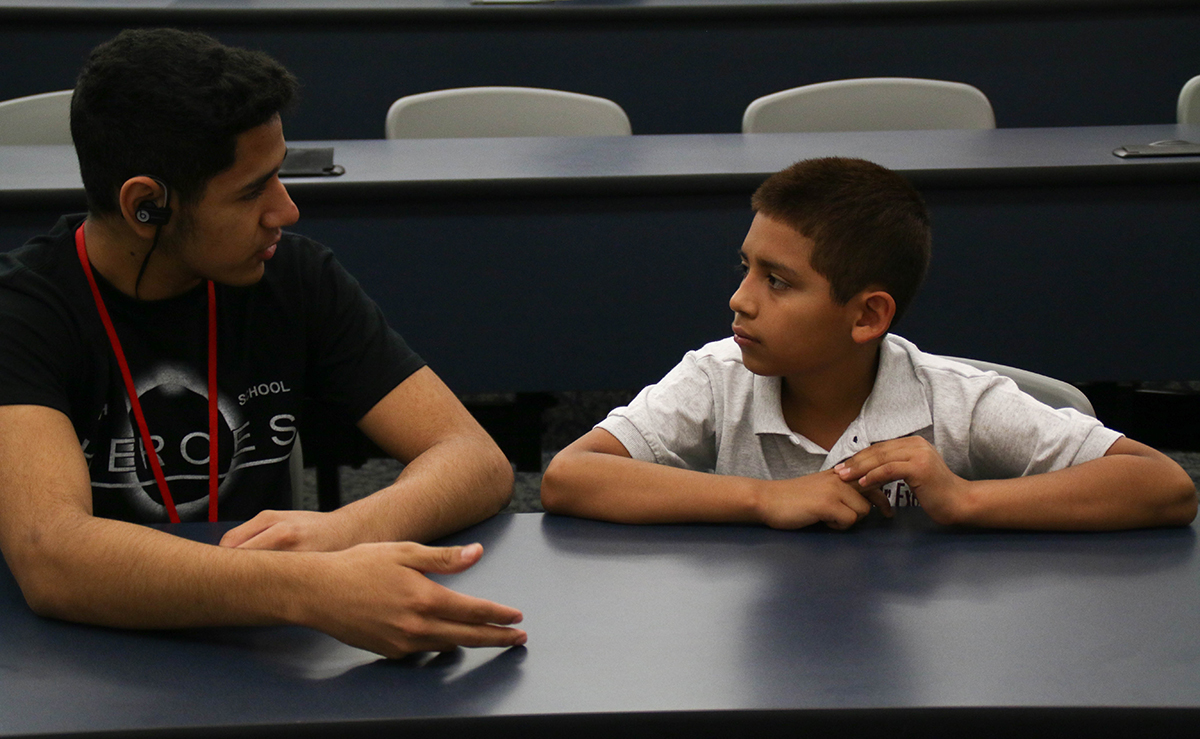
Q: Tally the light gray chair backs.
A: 5